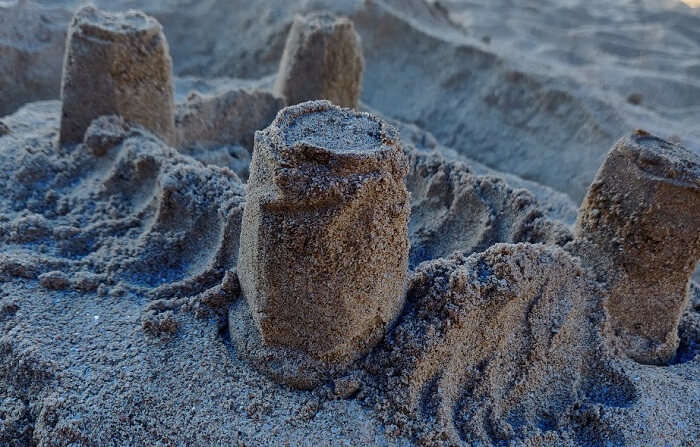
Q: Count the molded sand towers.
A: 4